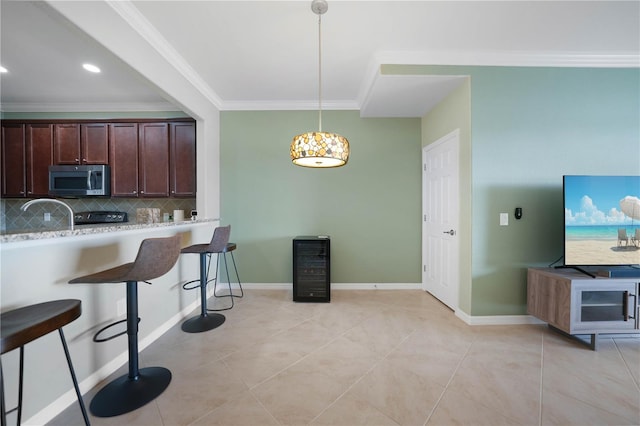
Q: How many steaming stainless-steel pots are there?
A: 0